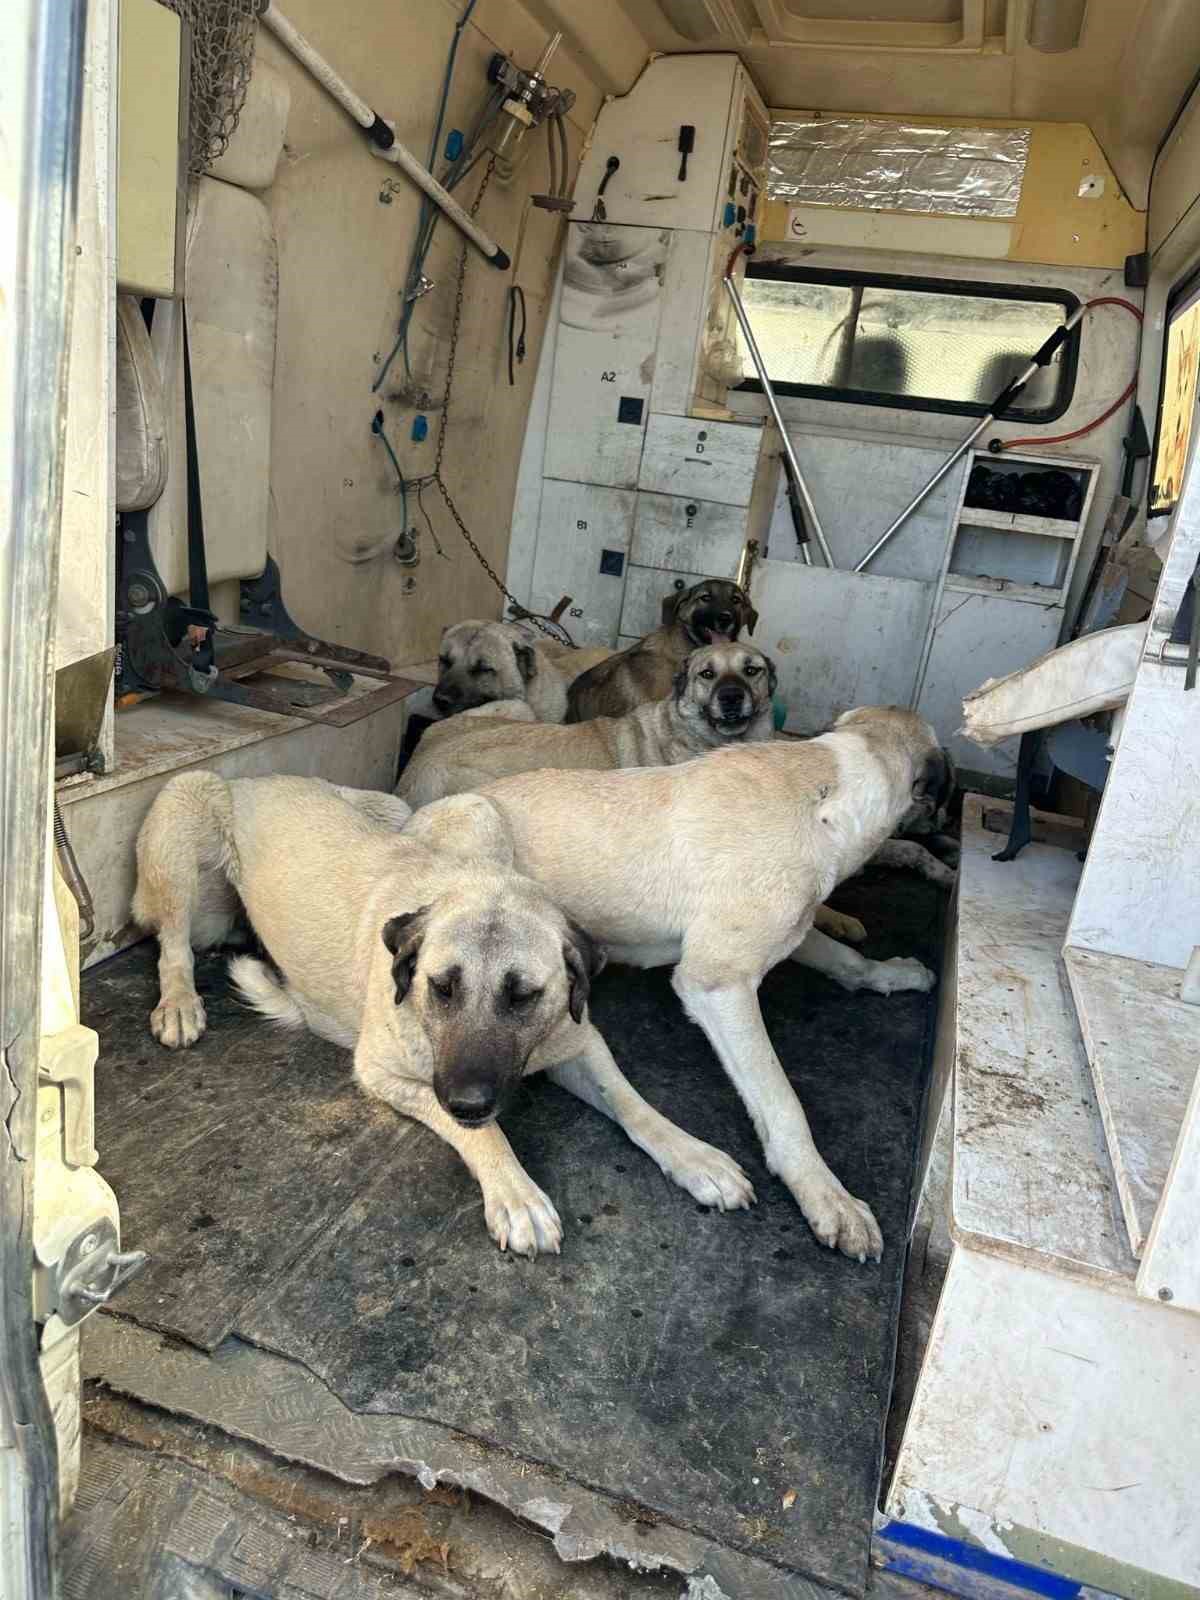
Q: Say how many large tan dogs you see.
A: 4